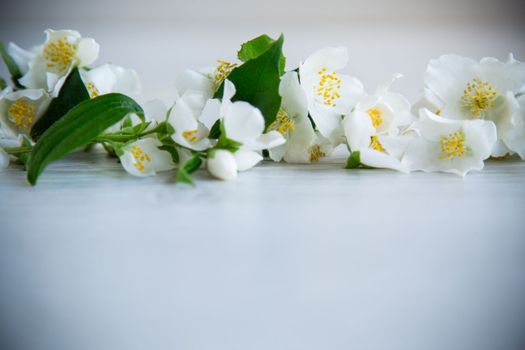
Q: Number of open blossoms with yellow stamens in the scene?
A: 13